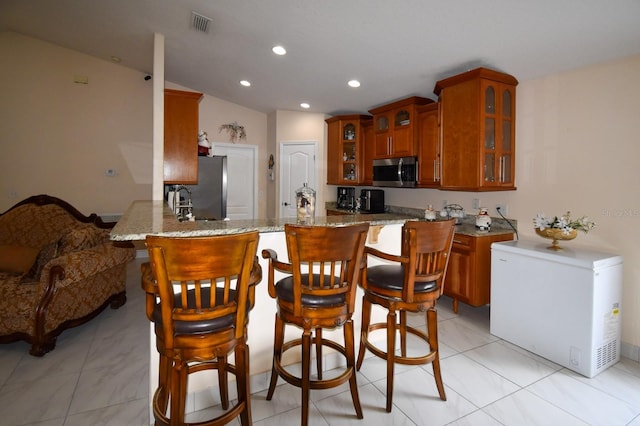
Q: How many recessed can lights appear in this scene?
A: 4